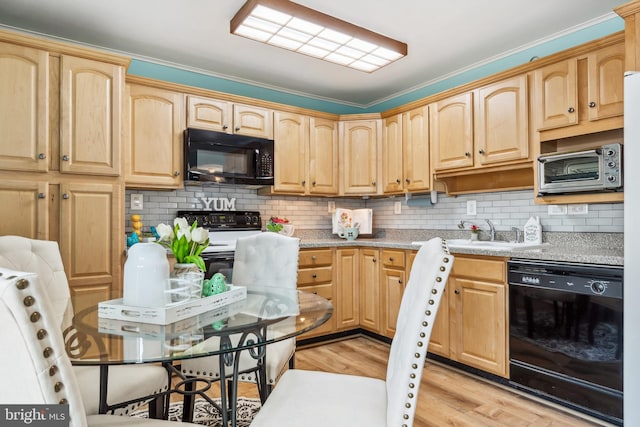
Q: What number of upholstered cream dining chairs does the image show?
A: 4